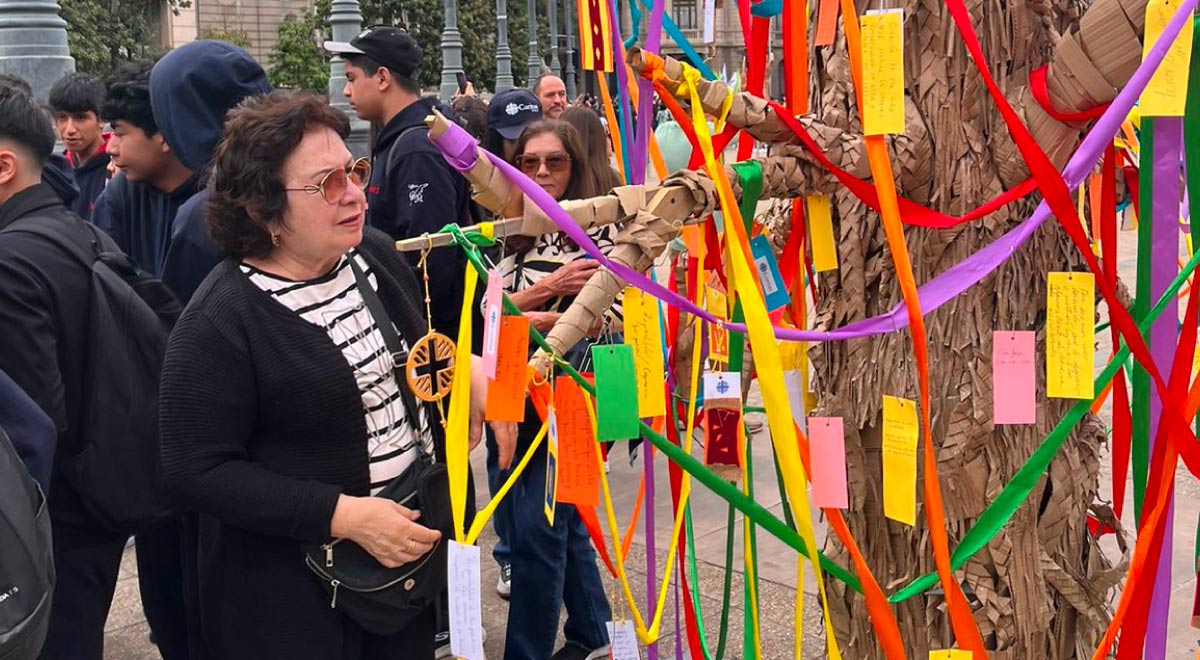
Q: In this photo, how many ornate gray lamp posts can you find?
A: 7